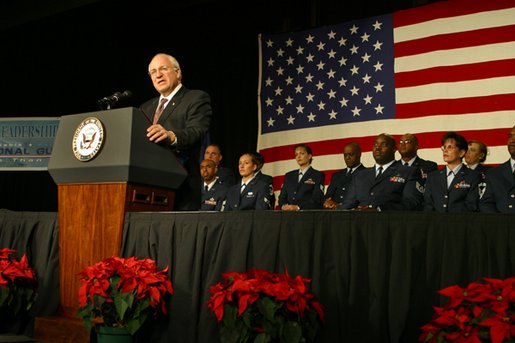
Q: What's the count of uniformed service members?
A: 11